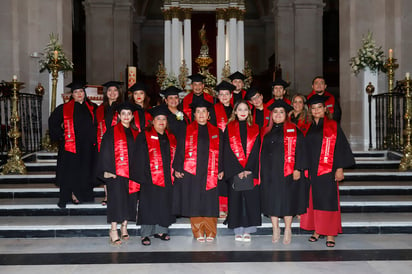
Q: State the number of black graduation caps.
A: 14